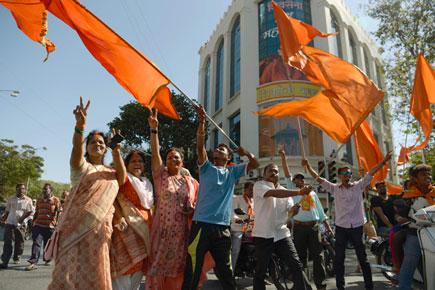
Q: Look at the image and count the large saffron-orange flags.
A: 5